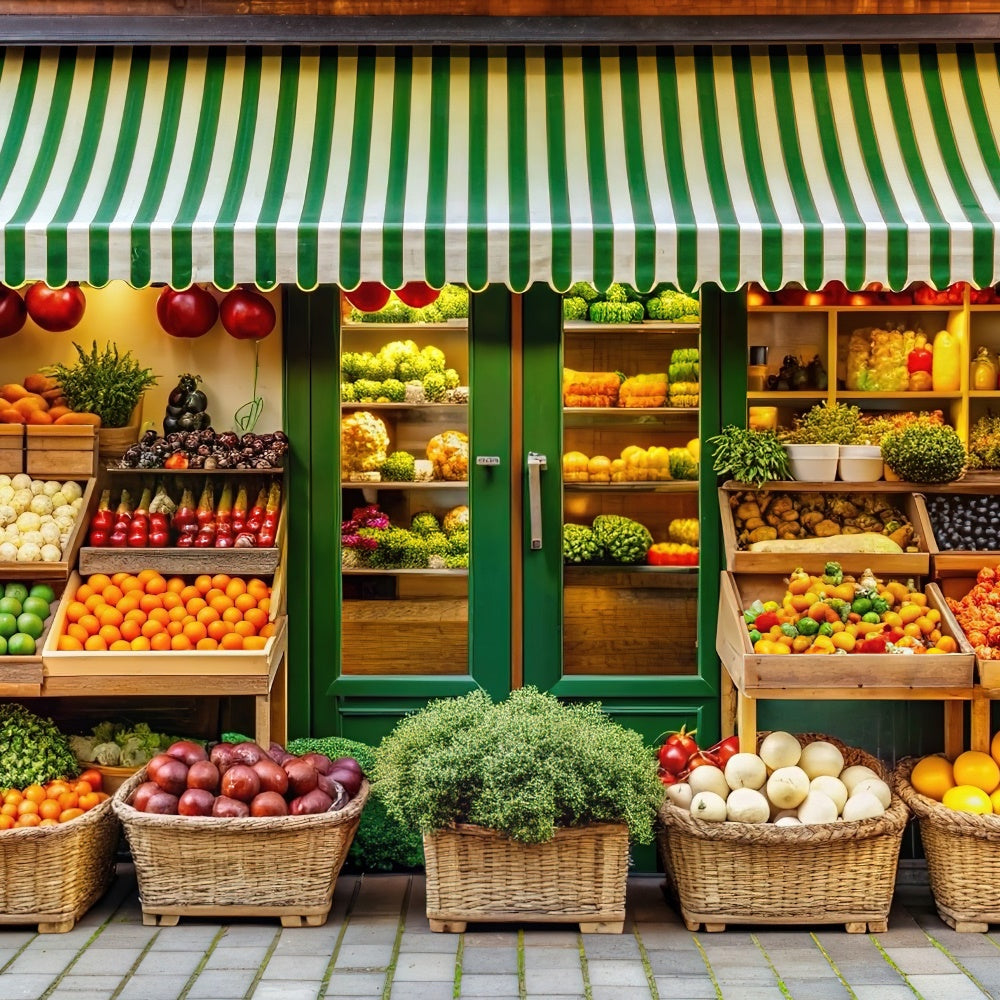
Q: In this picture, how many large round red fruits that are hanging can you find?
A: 6